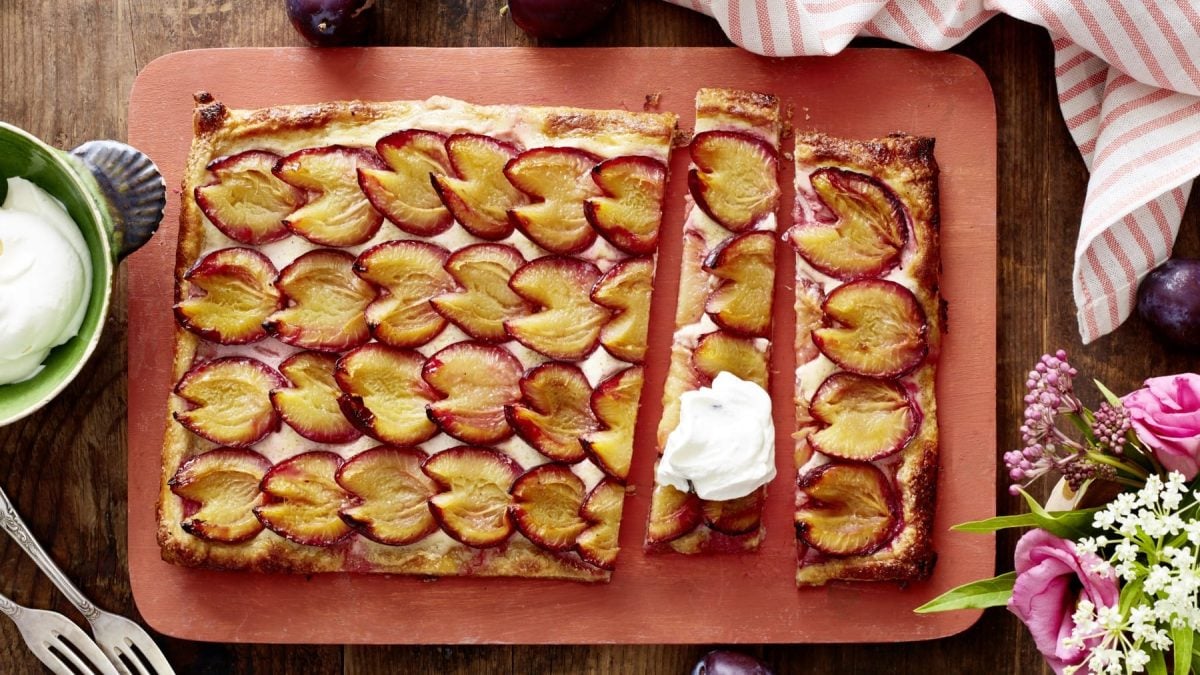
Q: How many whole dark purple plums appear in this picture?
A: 4